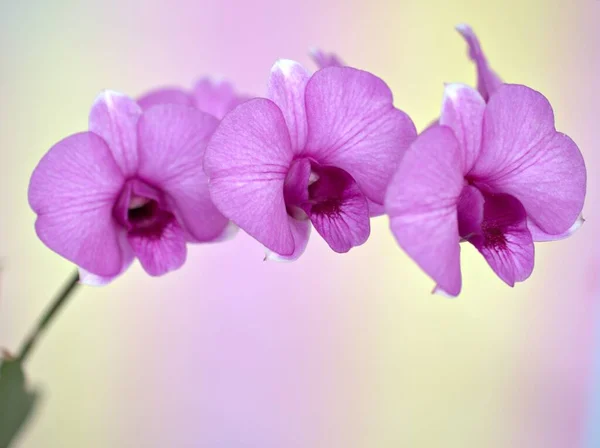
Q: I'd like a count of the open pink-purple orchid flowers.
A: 3